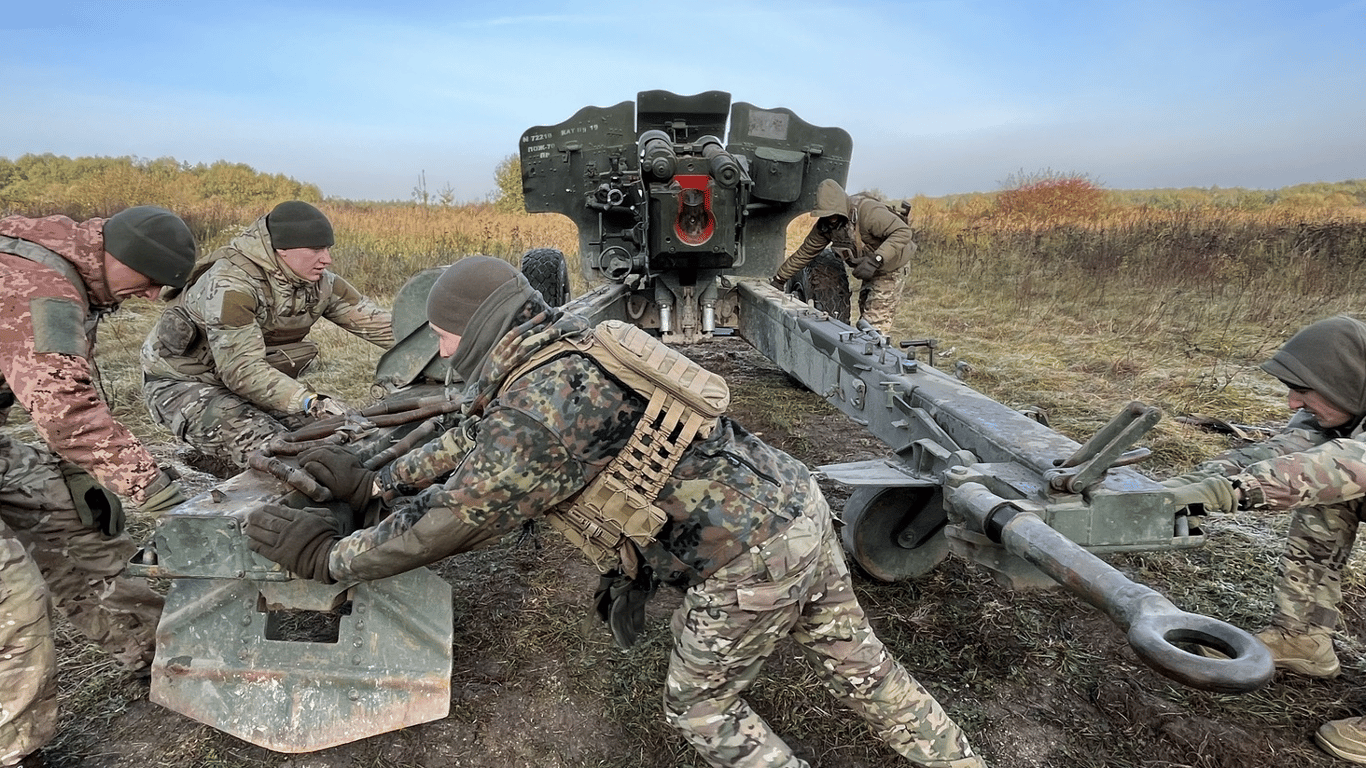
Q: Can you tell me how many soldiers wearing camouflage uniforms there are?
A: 5